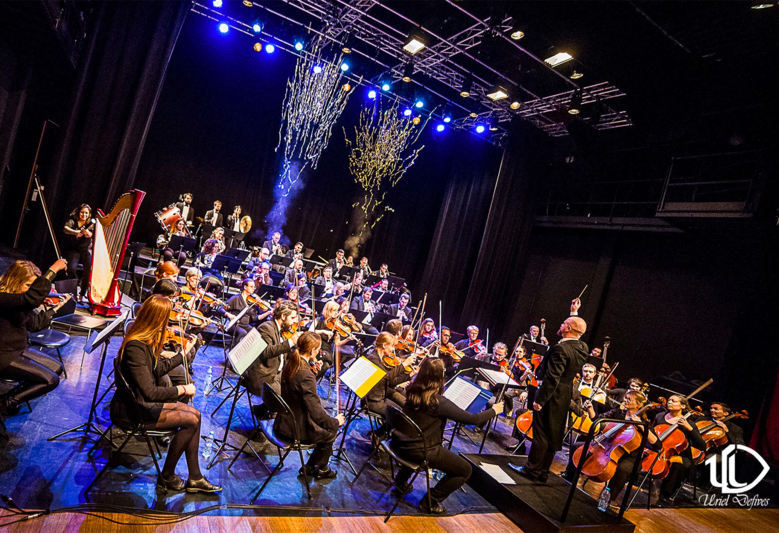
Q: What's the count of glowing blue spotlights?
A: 14